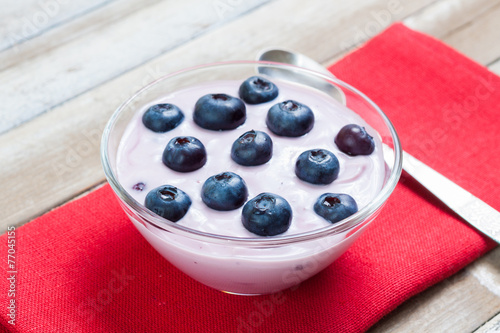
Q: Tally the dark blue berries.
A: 12